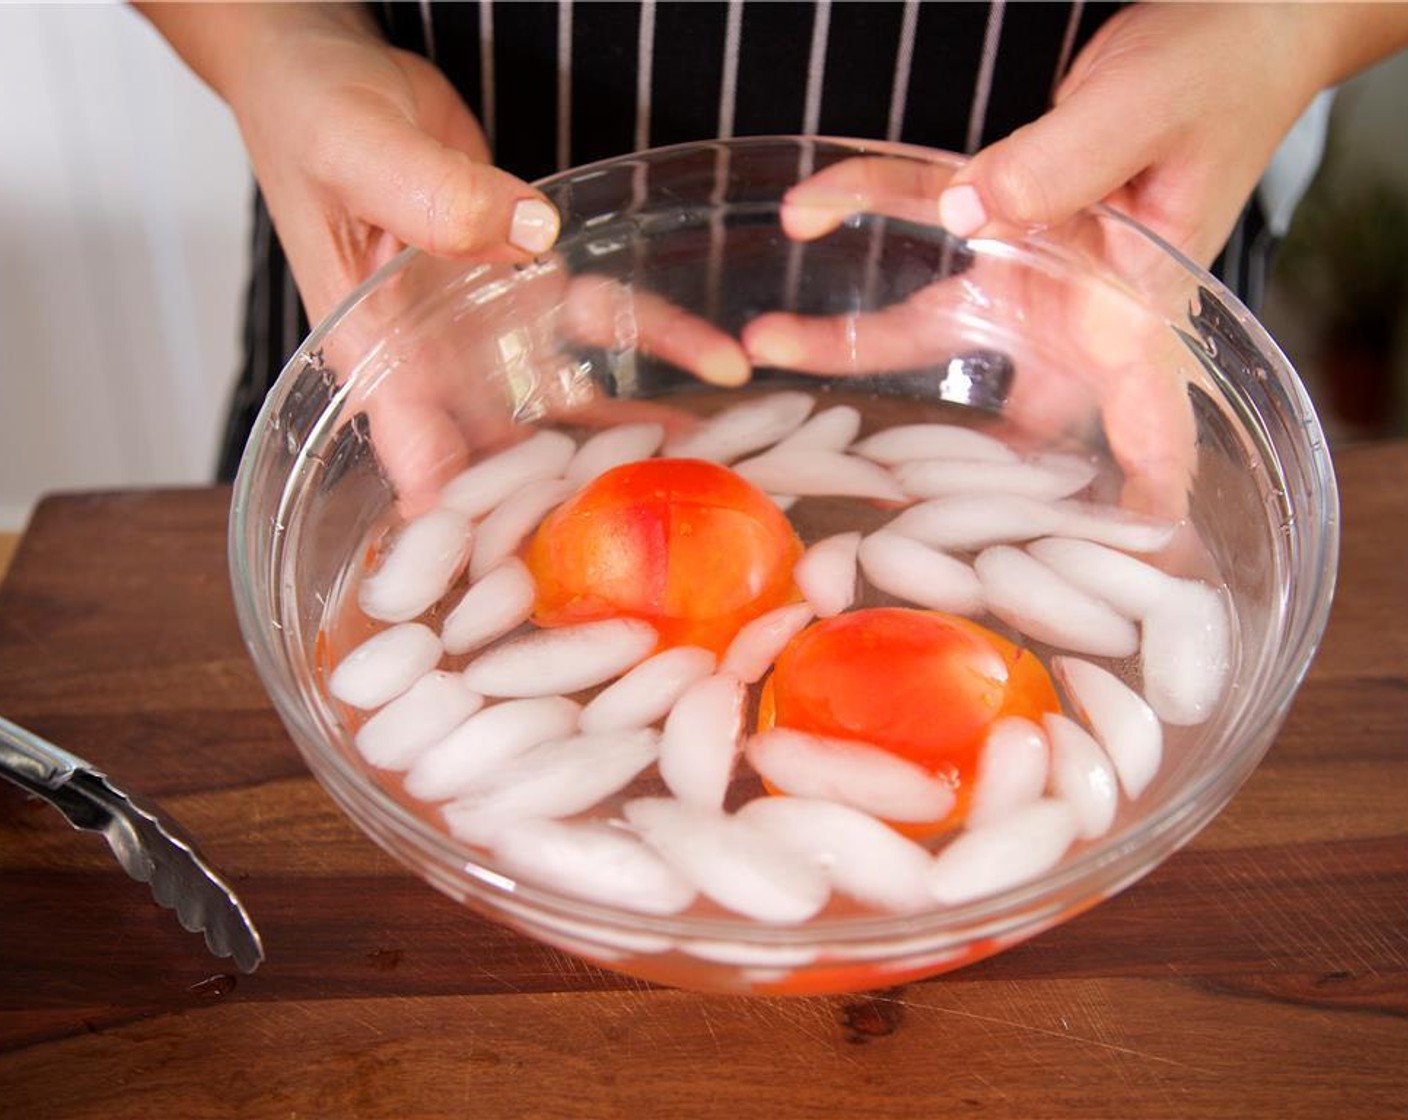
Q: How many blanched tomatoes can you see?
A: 2